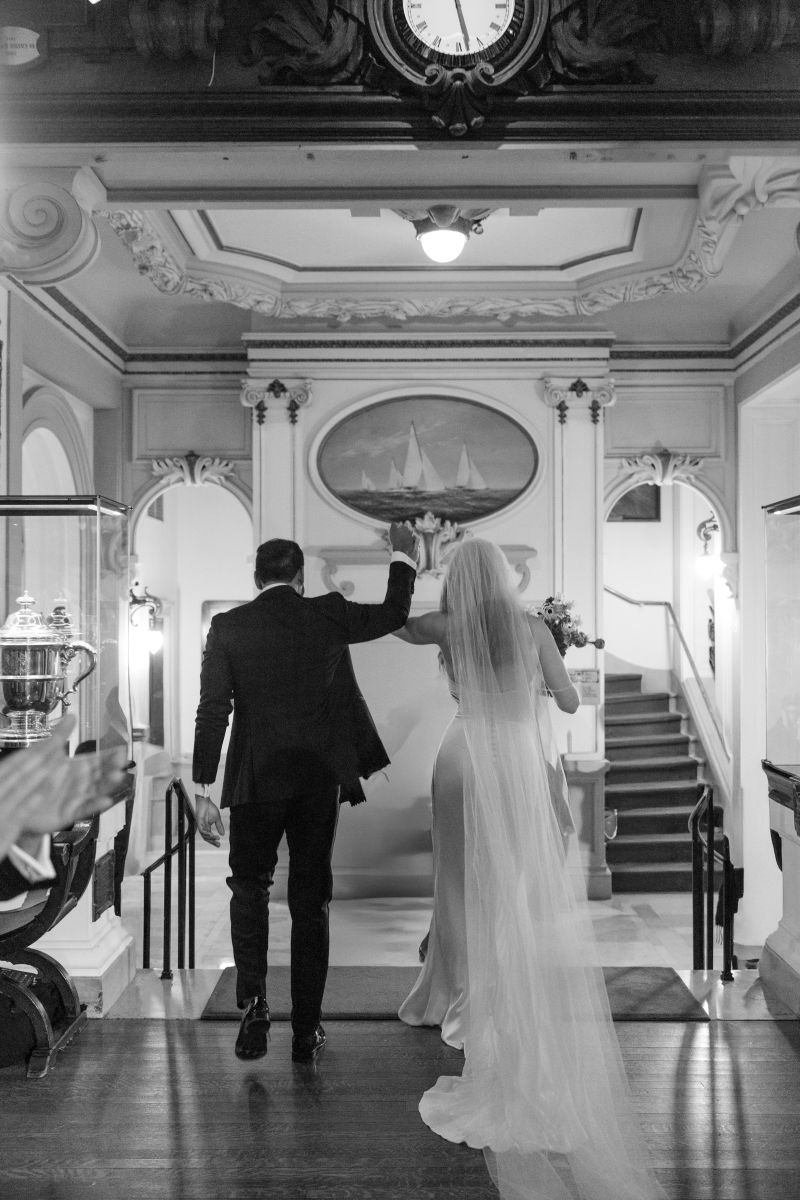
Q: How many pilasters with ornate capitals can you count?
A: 2